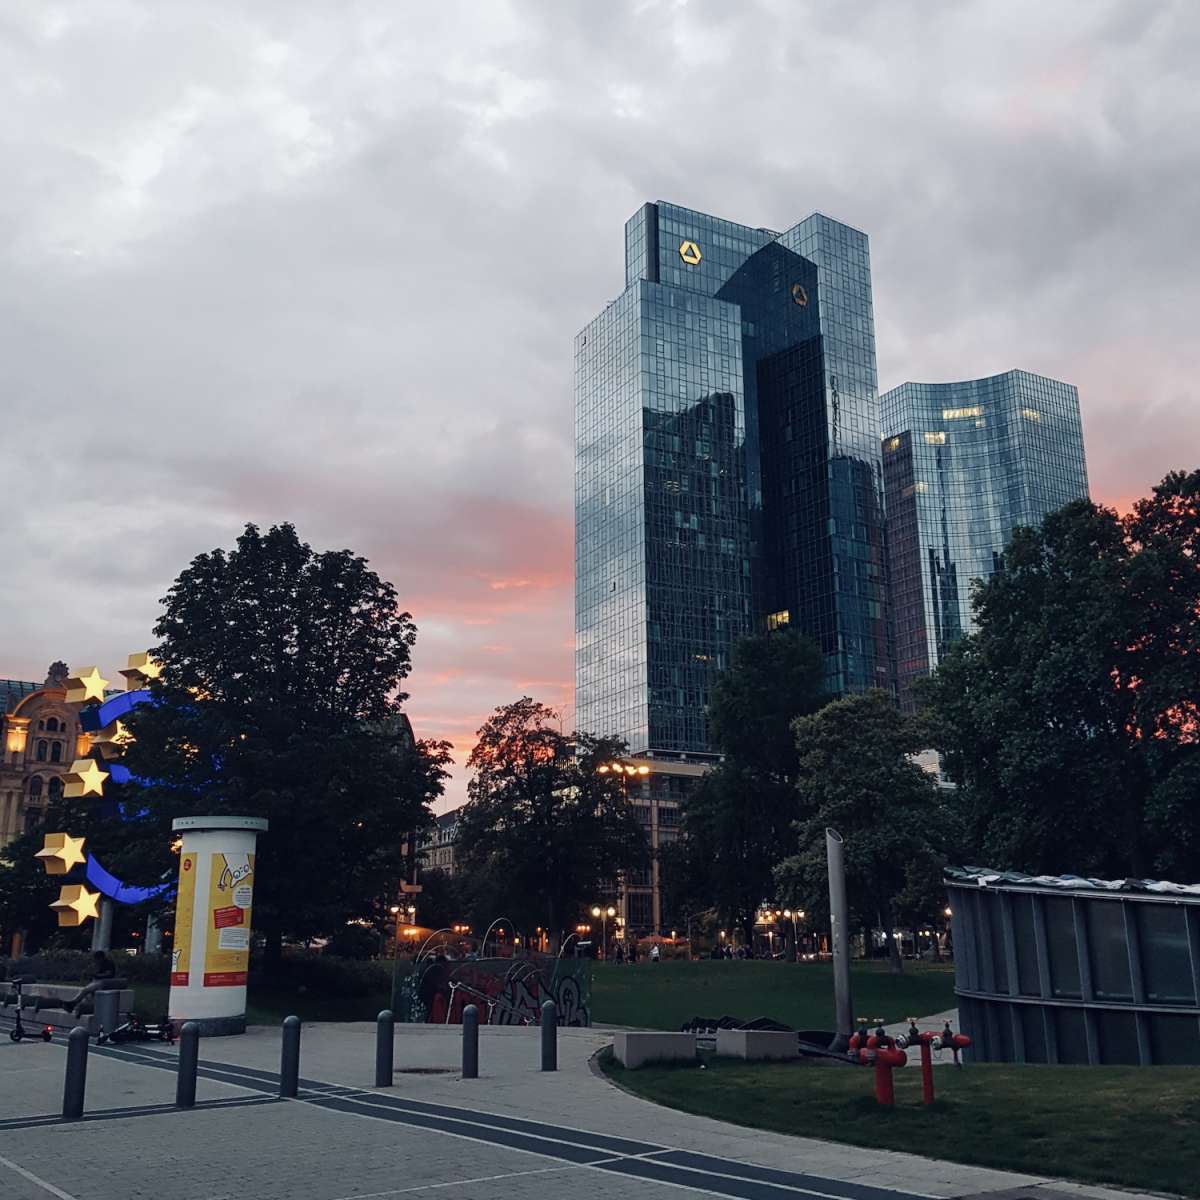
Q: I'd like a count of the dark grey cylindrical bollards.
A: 6